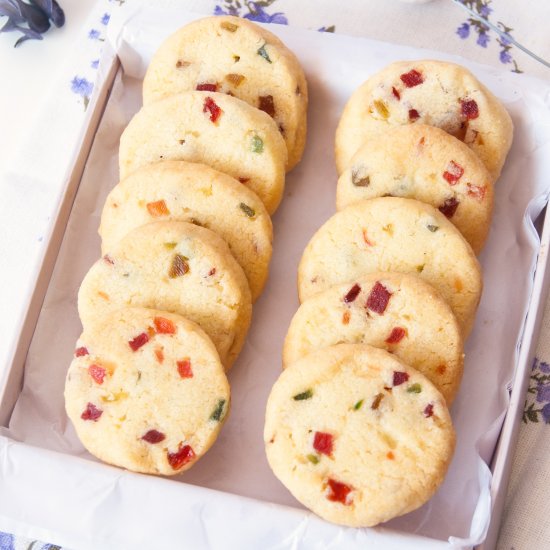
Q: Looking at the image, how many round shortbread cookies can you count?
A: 10